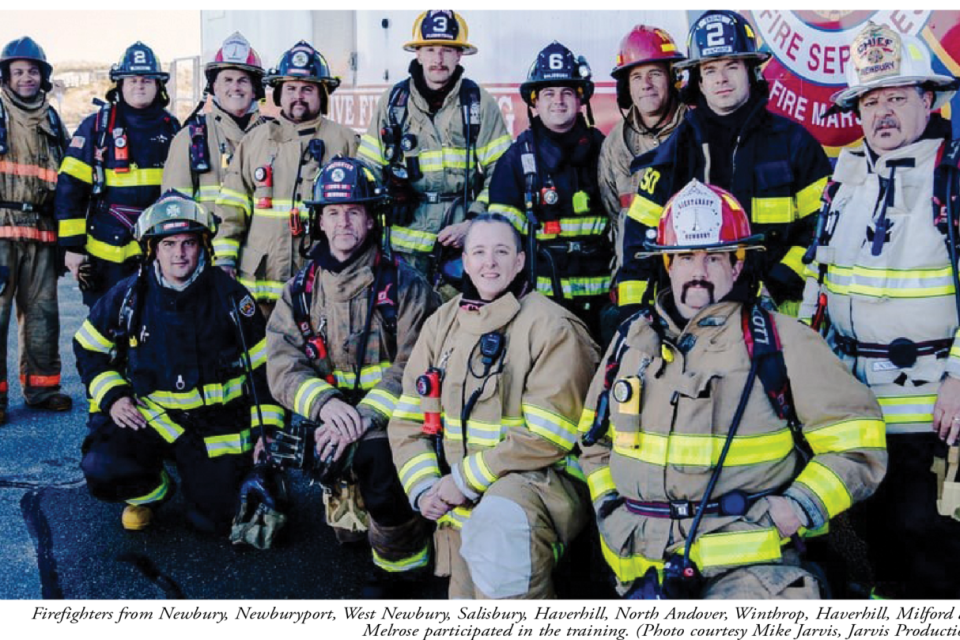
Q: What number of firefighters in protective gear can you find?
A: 13